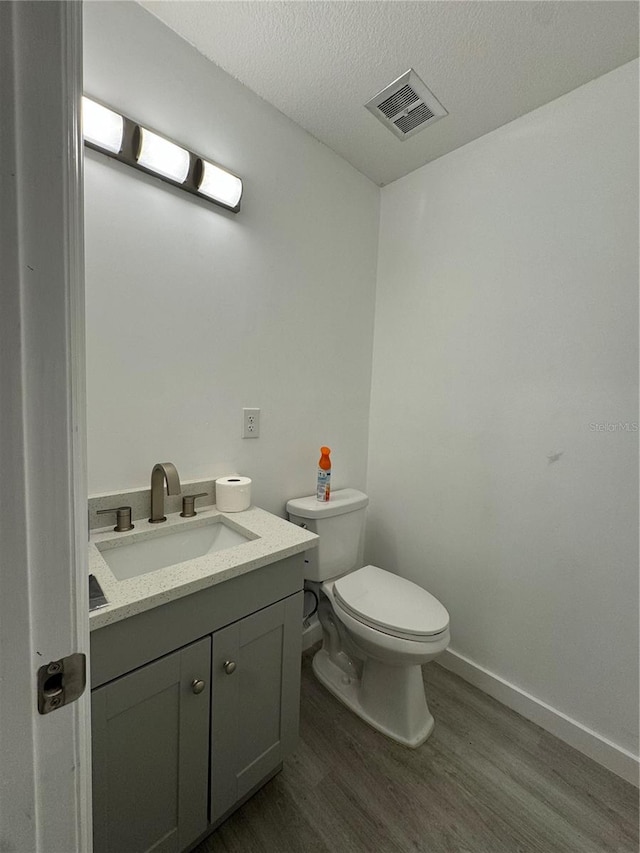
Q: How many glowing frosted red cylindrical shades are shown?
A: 0